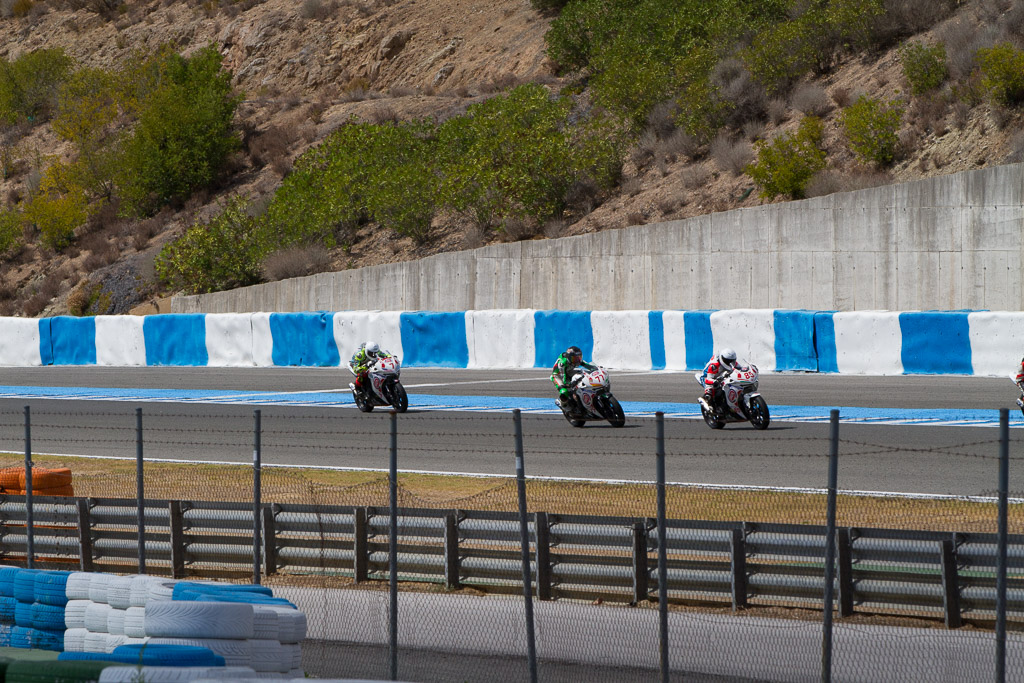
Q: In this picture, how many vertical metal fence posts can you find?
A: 8